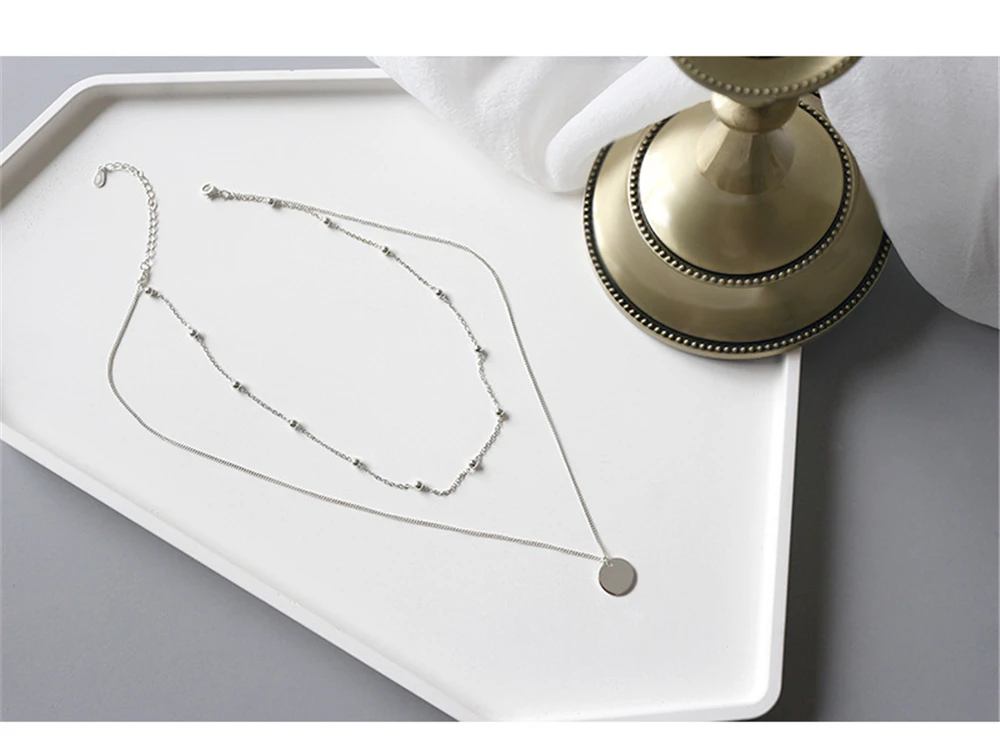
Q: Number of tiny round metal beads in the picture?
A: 13